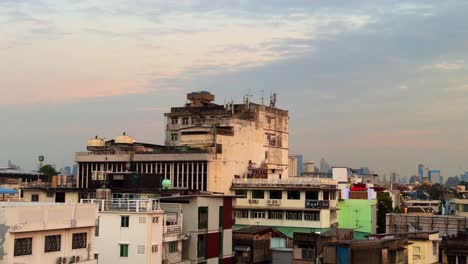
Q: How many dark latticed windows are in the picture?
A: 3